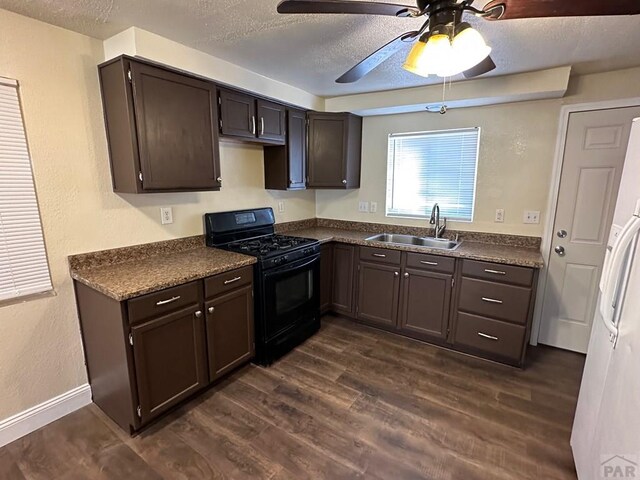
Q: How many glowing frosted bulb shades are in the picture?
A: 3